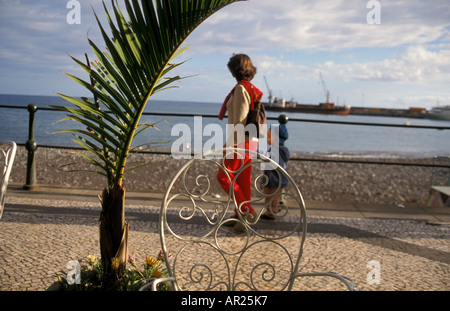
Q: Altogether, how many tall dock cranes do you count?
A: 2